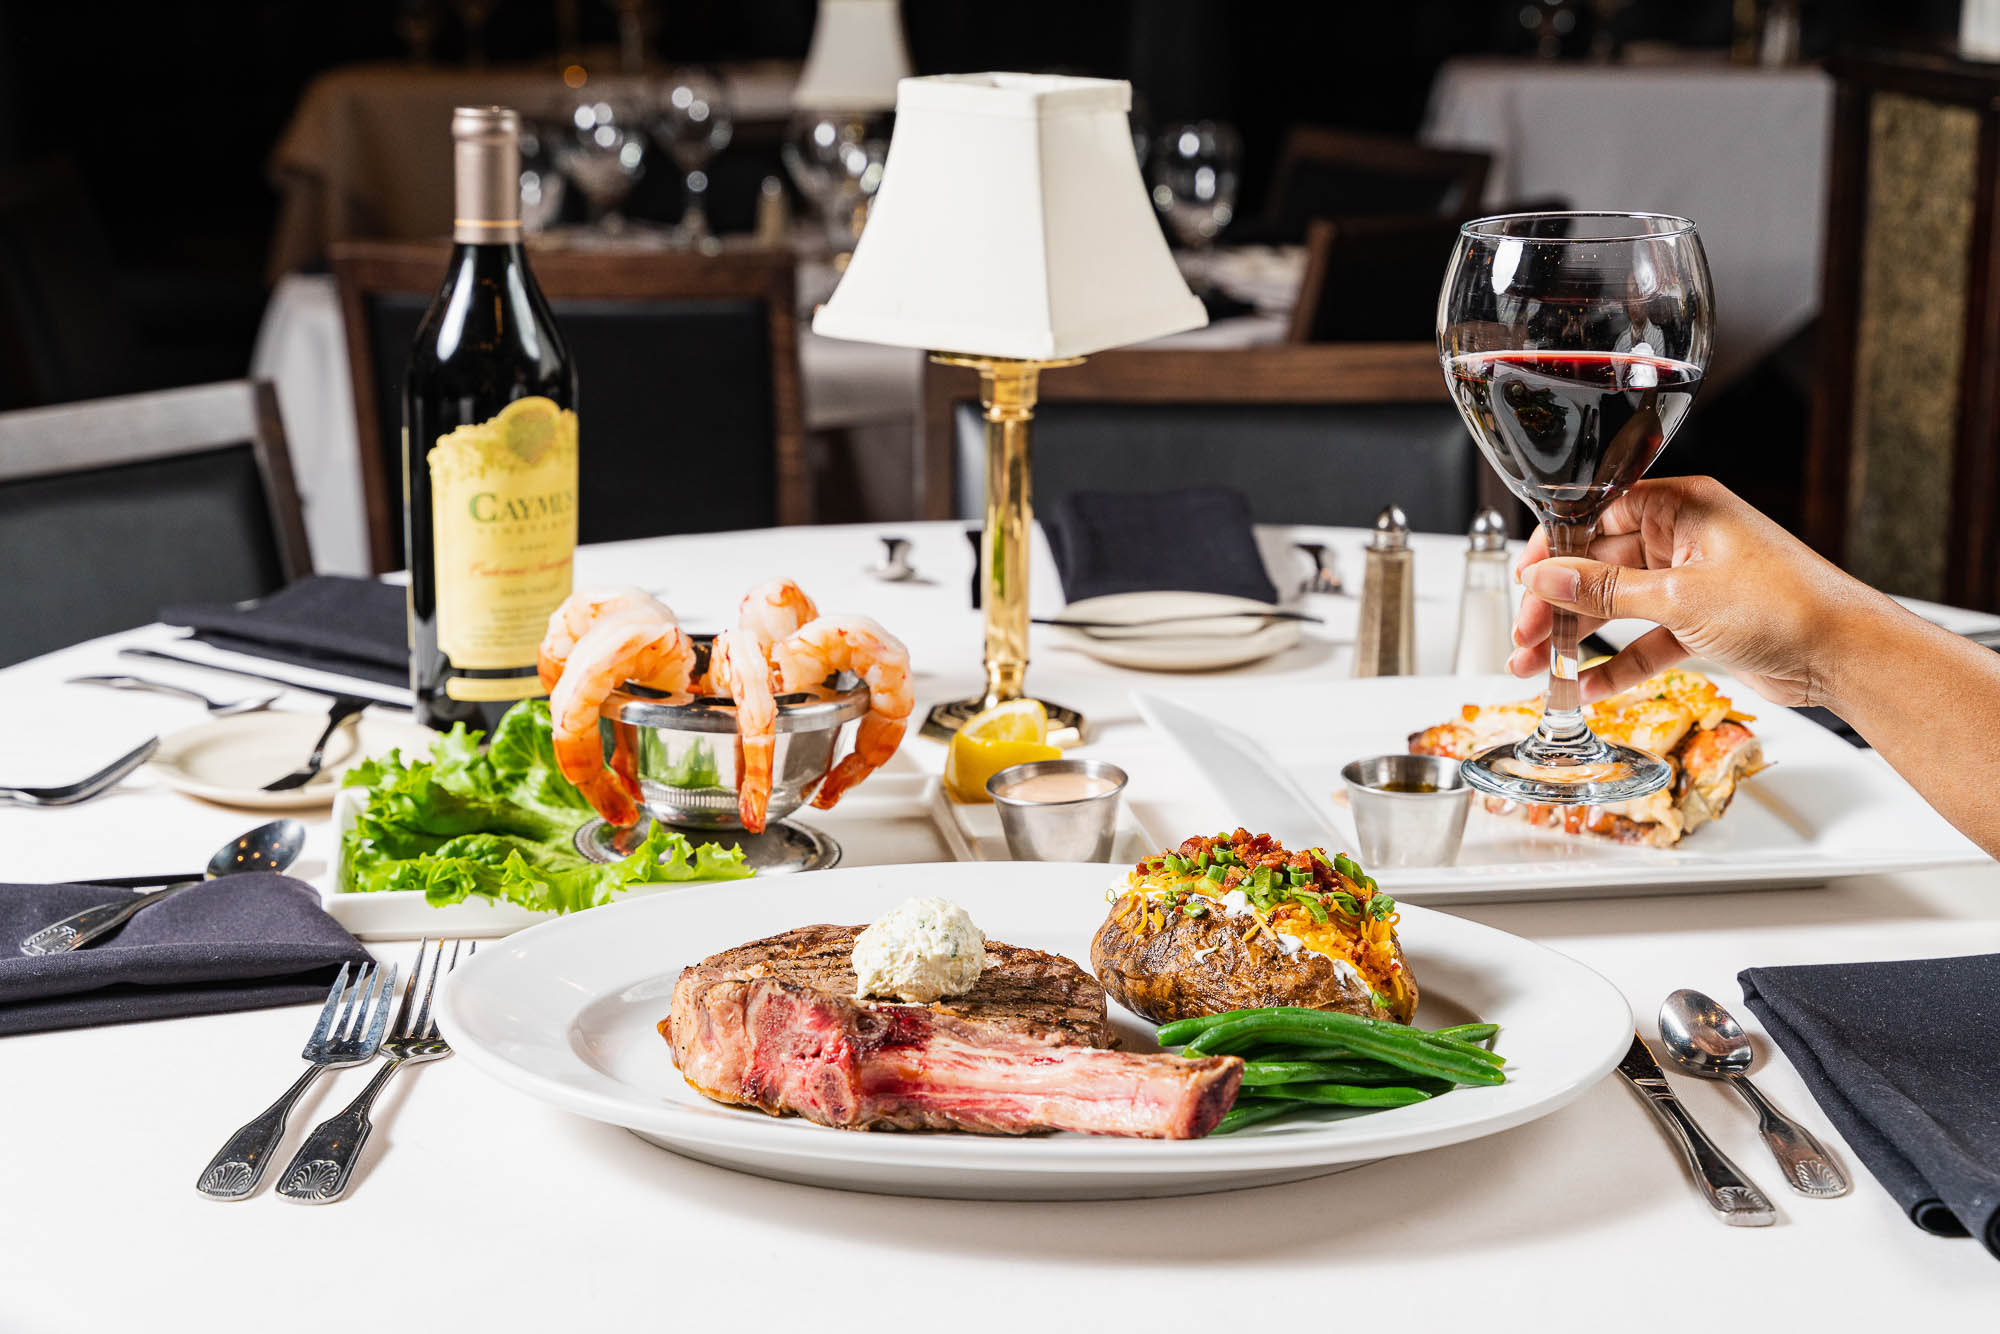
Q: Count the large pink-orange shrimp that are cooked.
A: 5